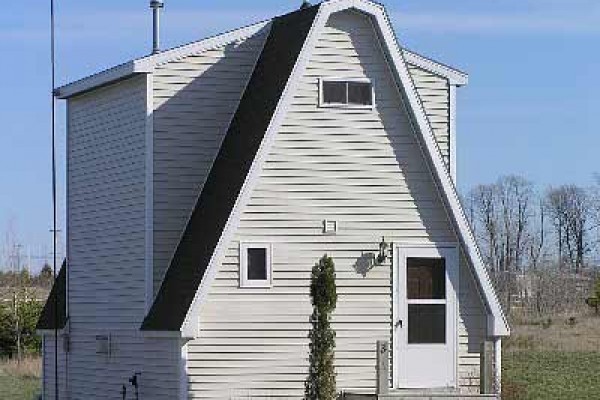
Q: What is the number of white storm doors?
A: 1